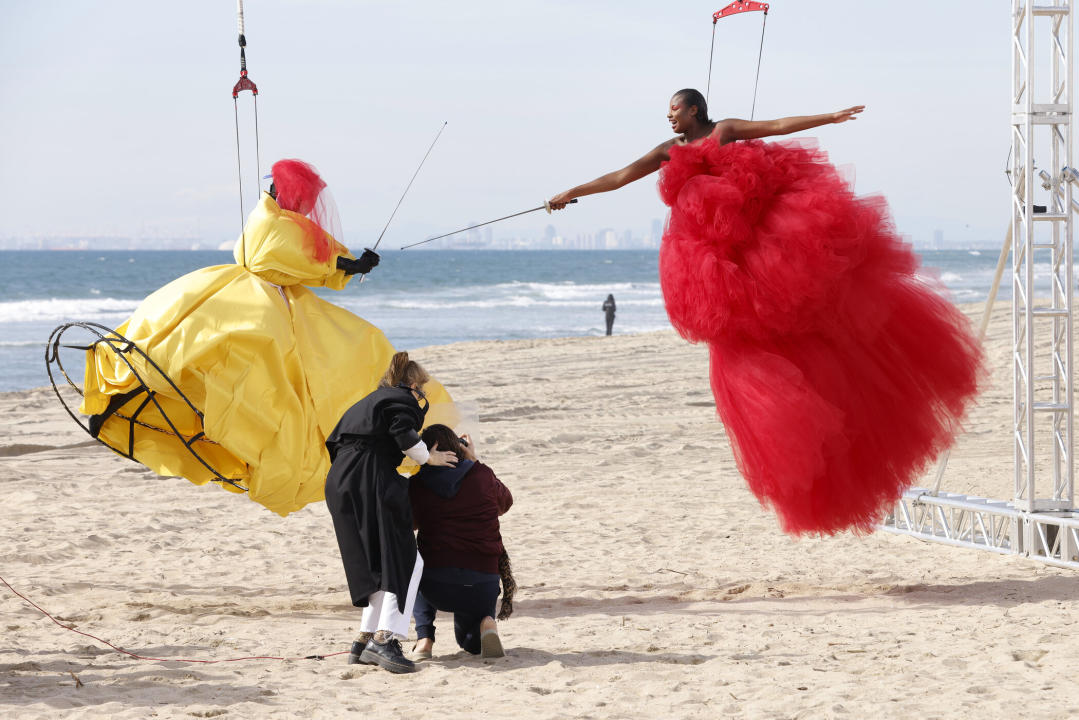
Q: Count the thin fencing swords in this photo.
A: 2